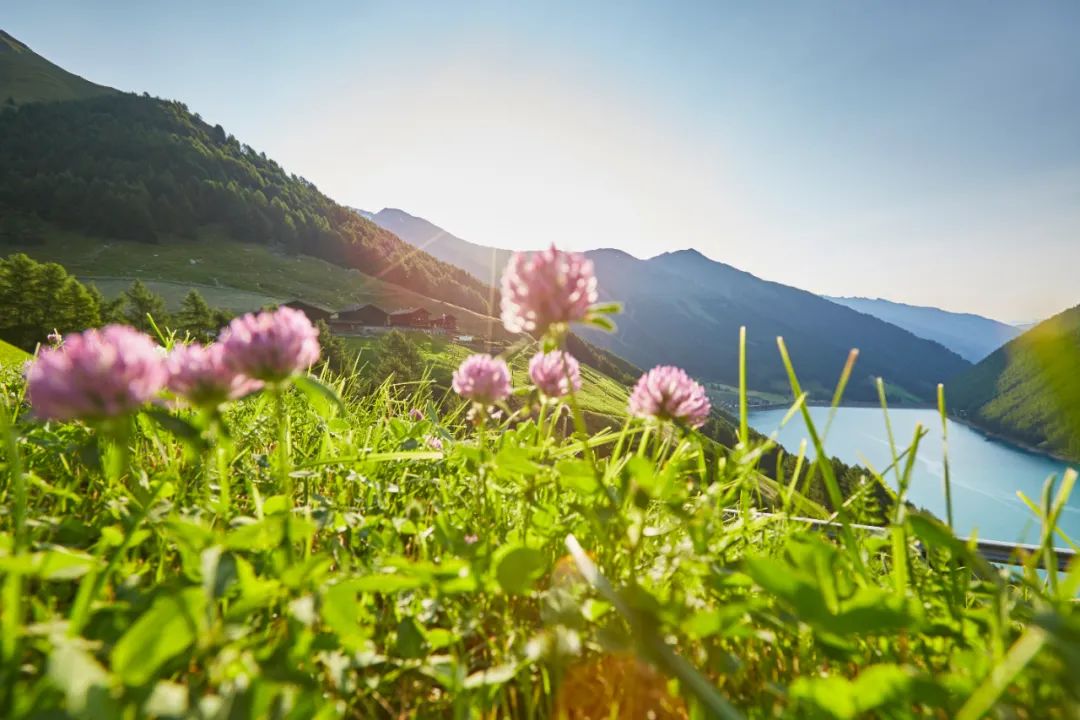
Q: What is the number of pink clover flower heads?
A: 7